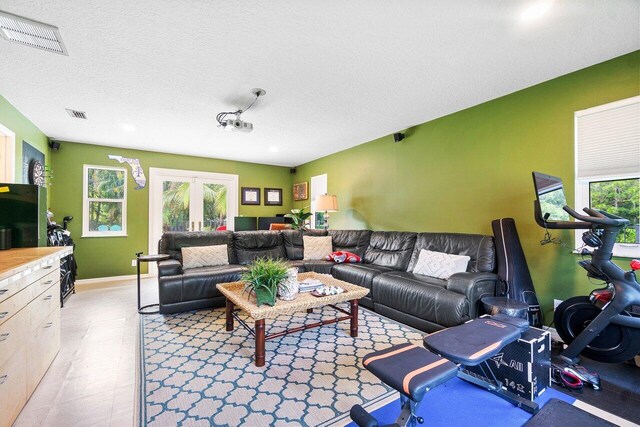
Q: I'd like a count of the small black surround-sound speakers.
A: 3